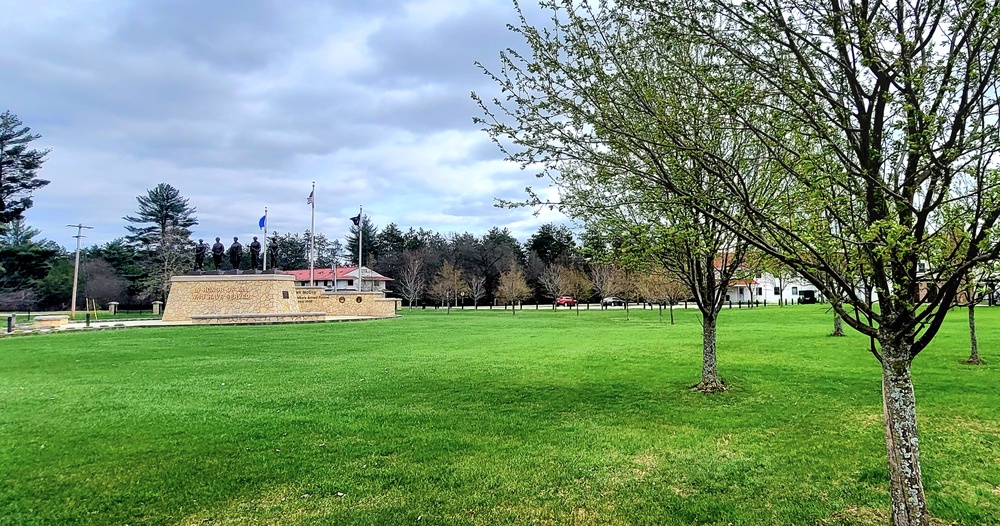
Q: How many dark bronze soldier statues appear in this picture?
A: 5